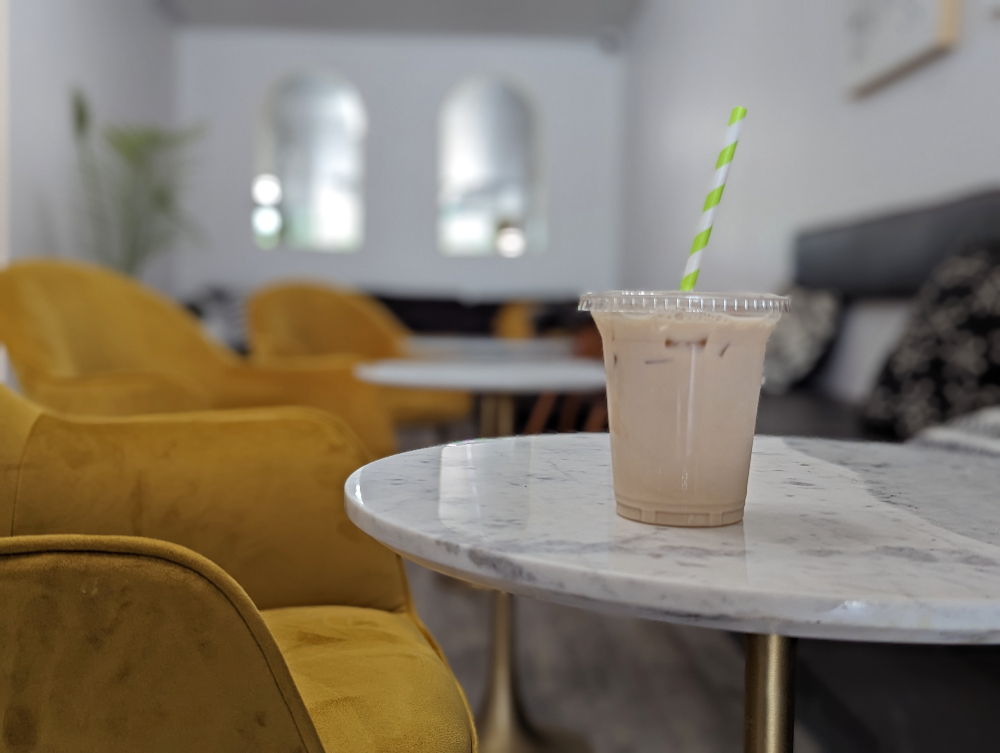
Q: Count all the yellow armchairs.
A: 3